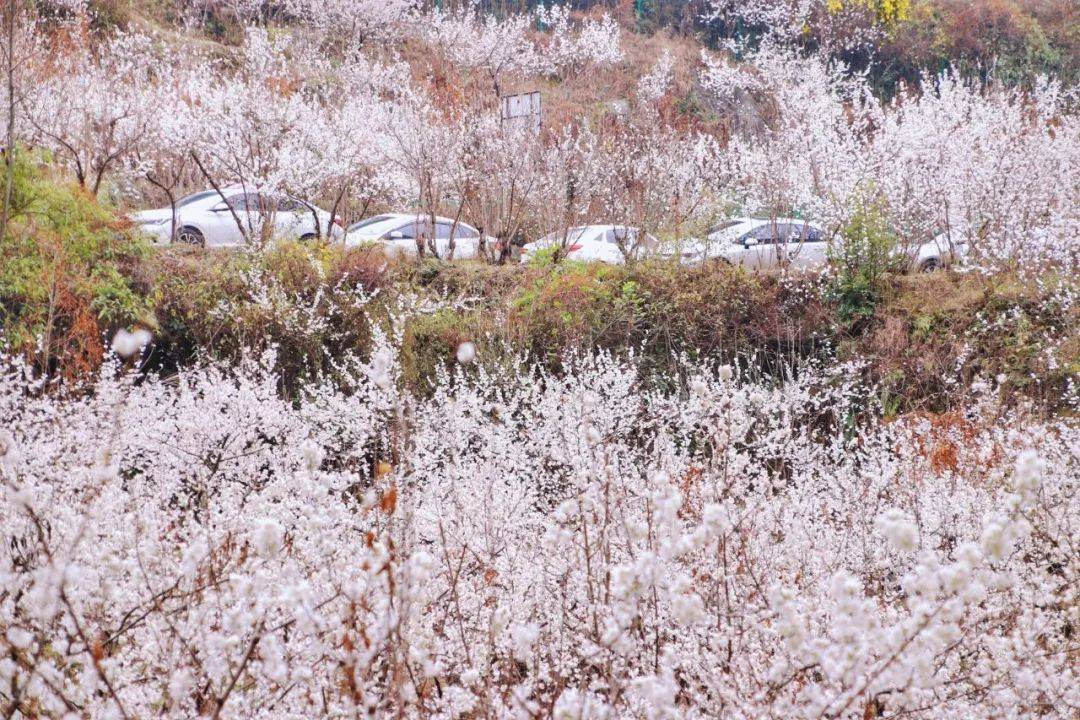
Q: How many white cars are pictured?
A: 5